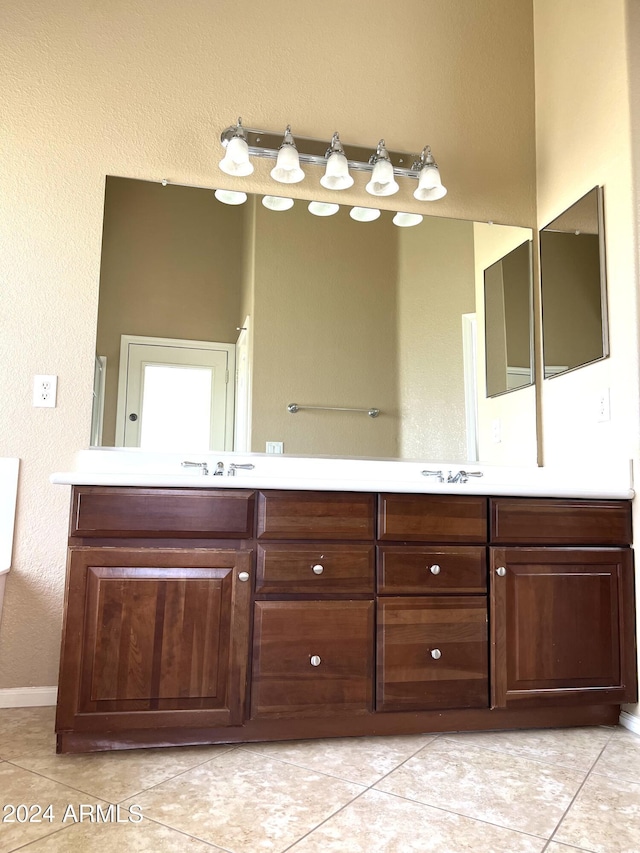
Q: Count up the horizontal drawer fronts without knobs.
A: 4